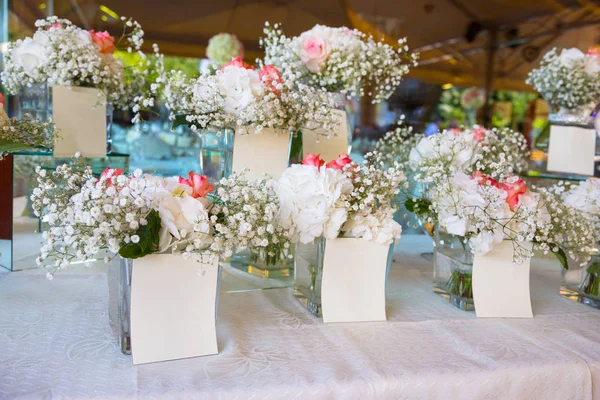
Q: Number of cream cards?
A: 7